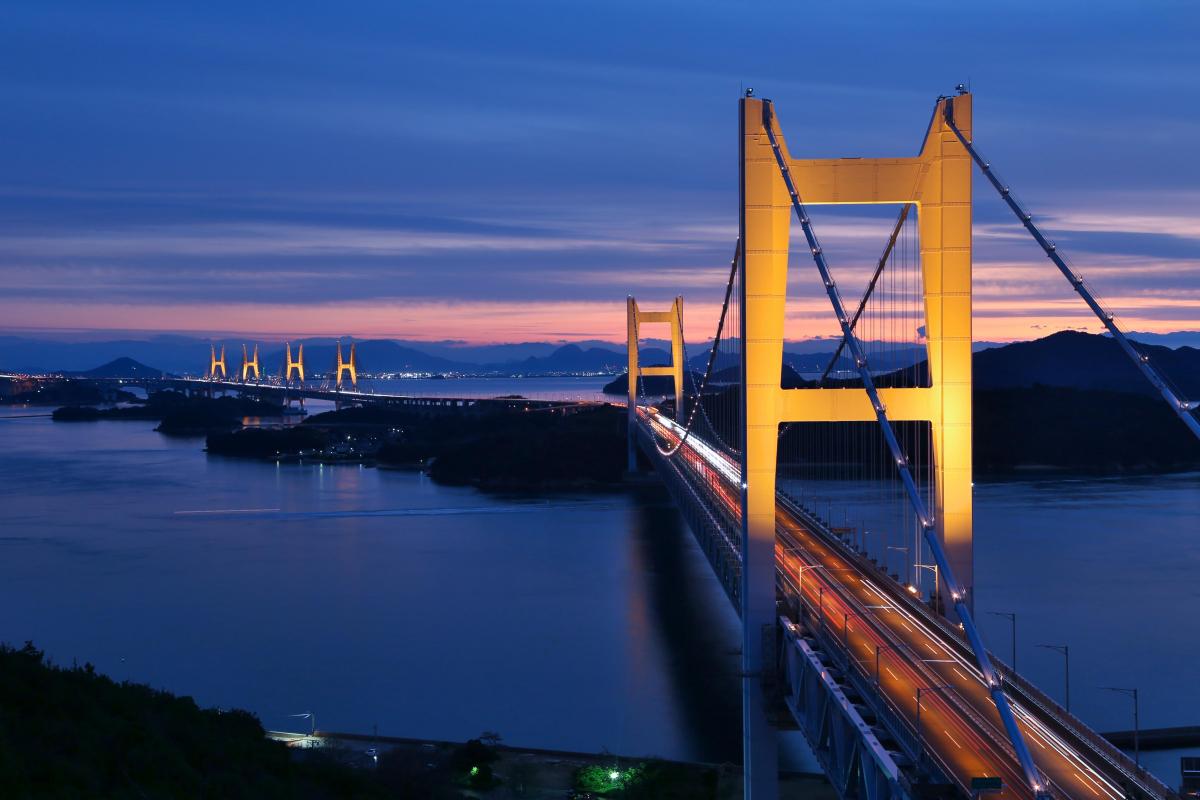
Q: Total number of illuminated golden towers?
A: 6